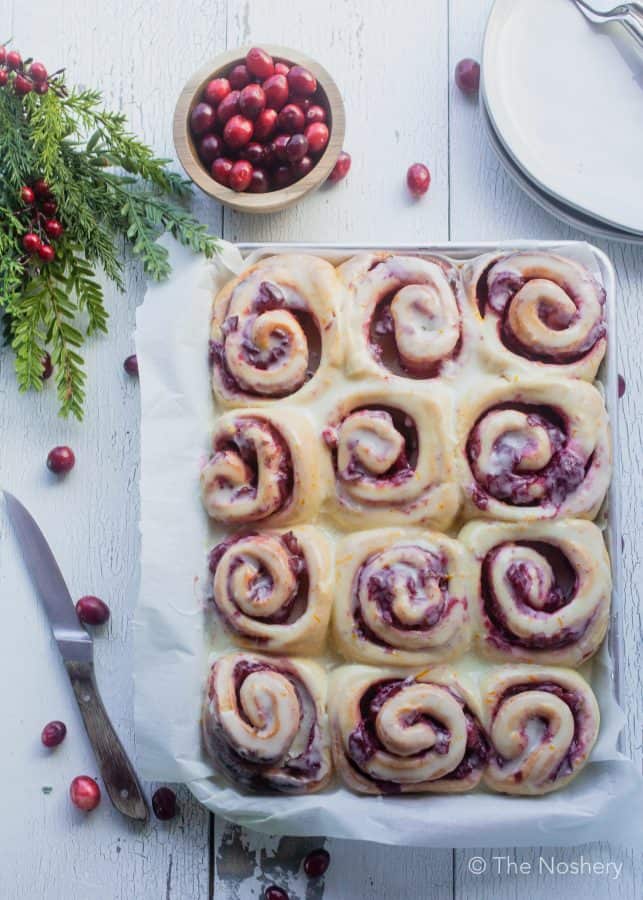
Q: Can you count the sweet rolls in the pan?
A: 12